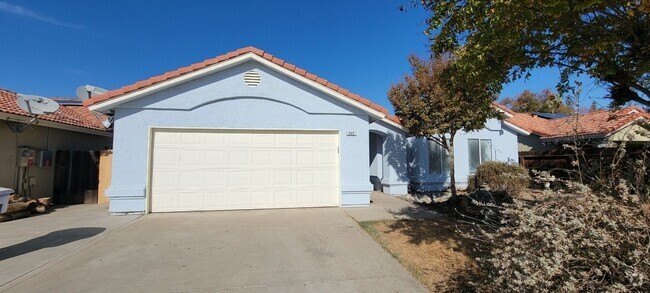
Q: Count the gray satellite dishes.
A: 2